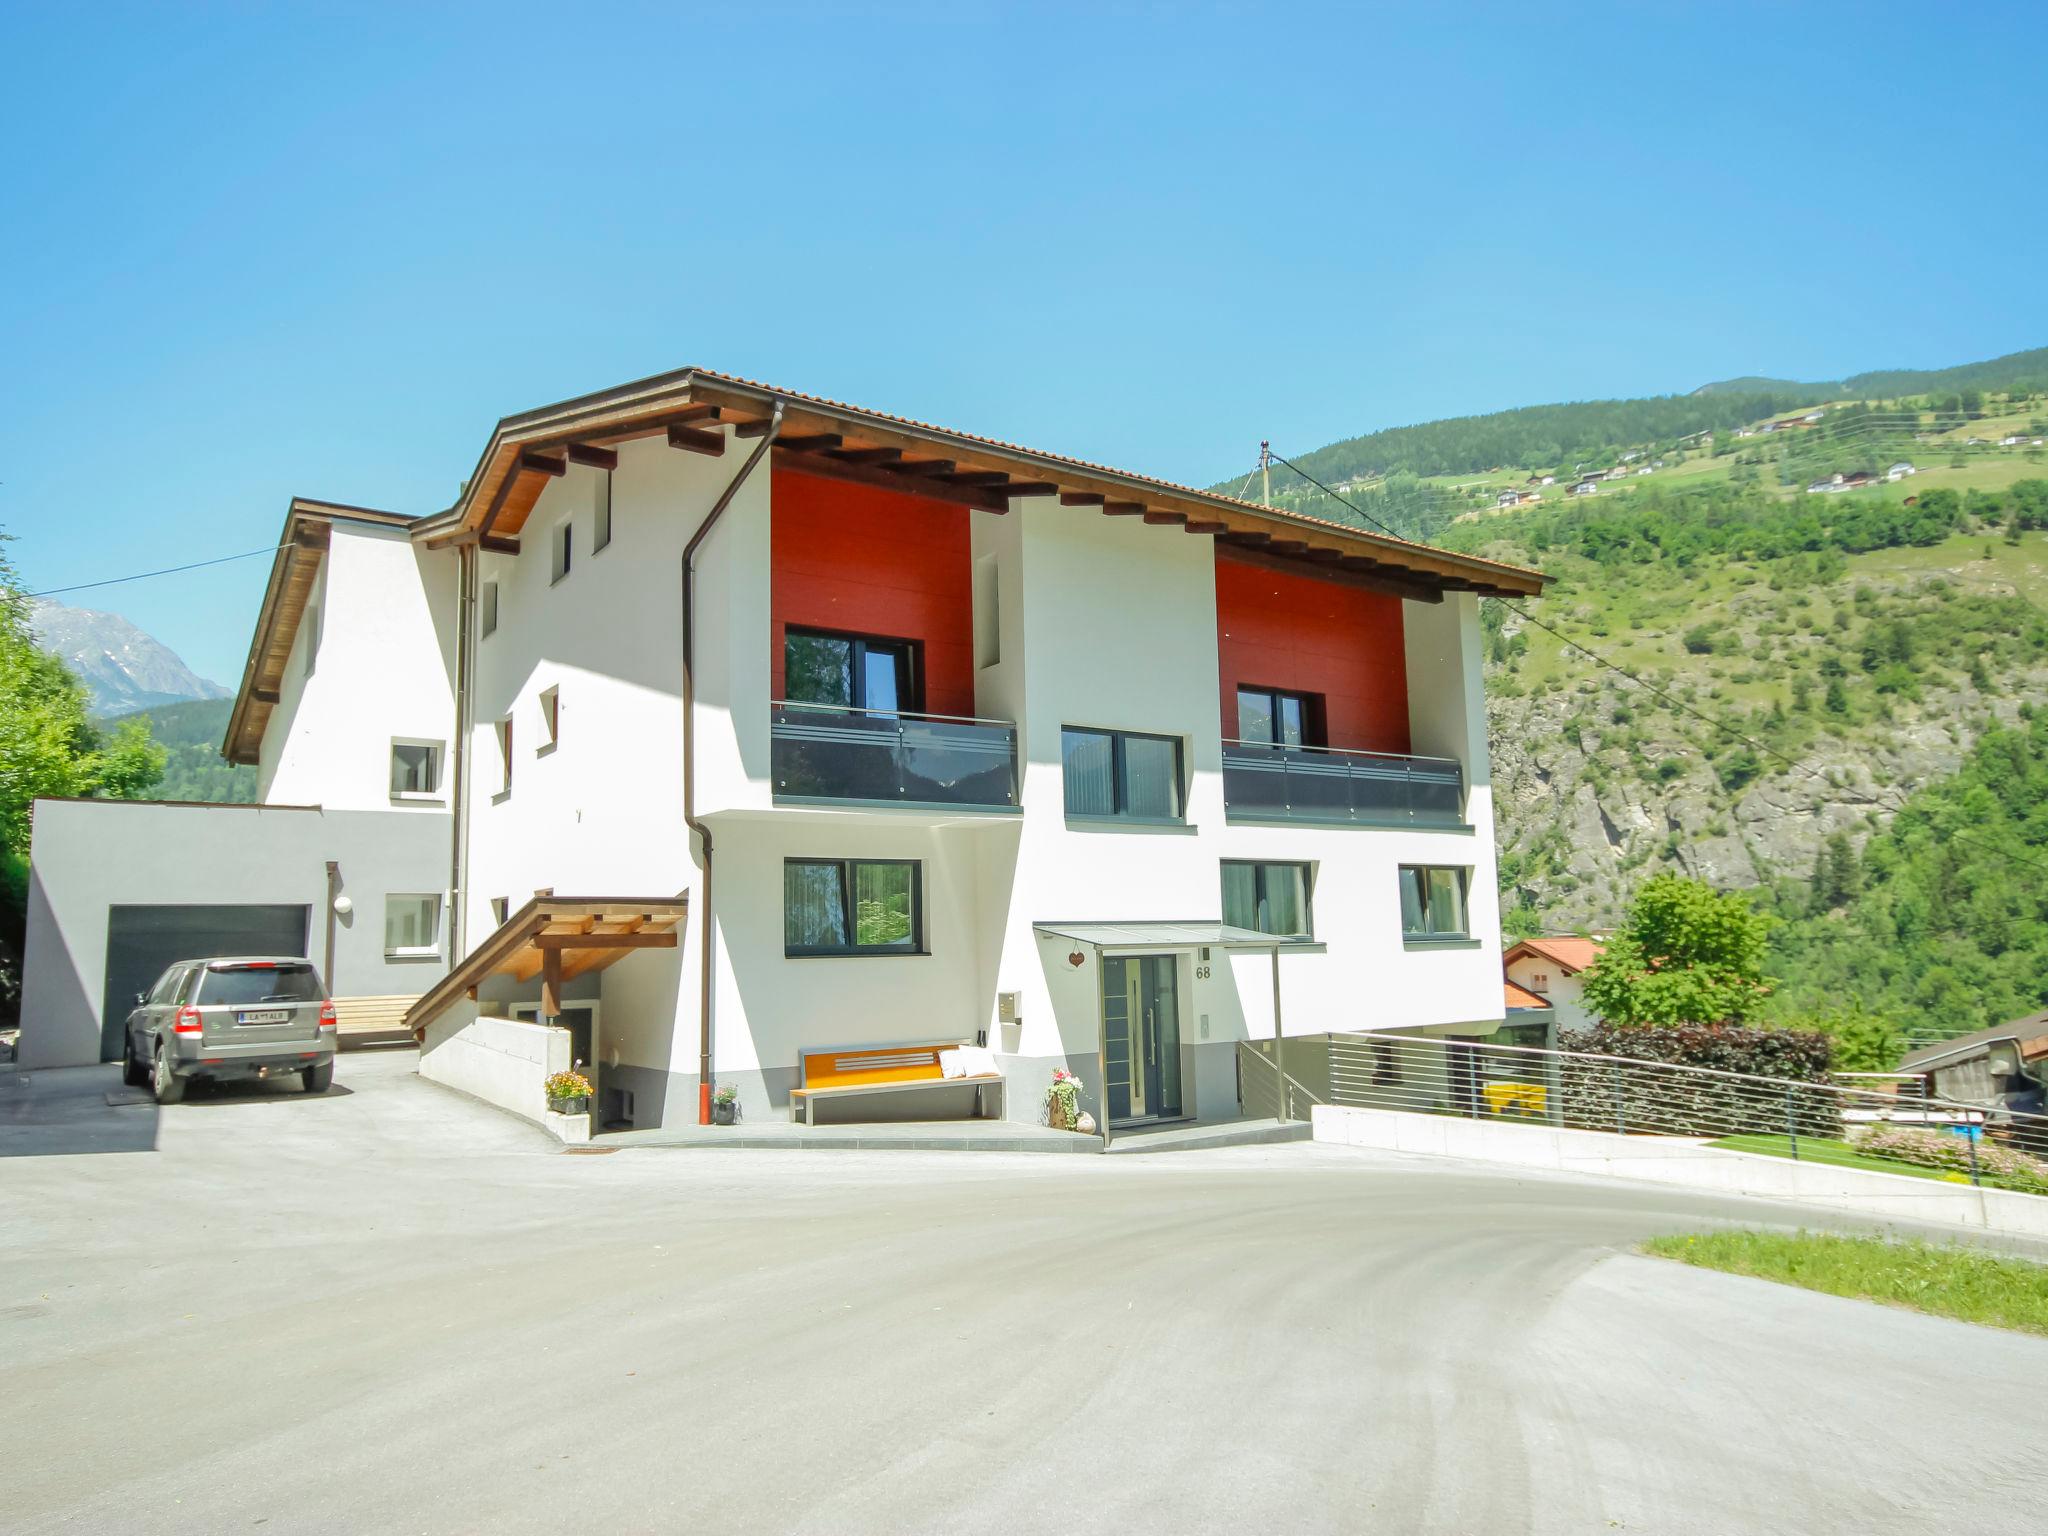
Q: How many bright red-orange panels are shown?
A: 2